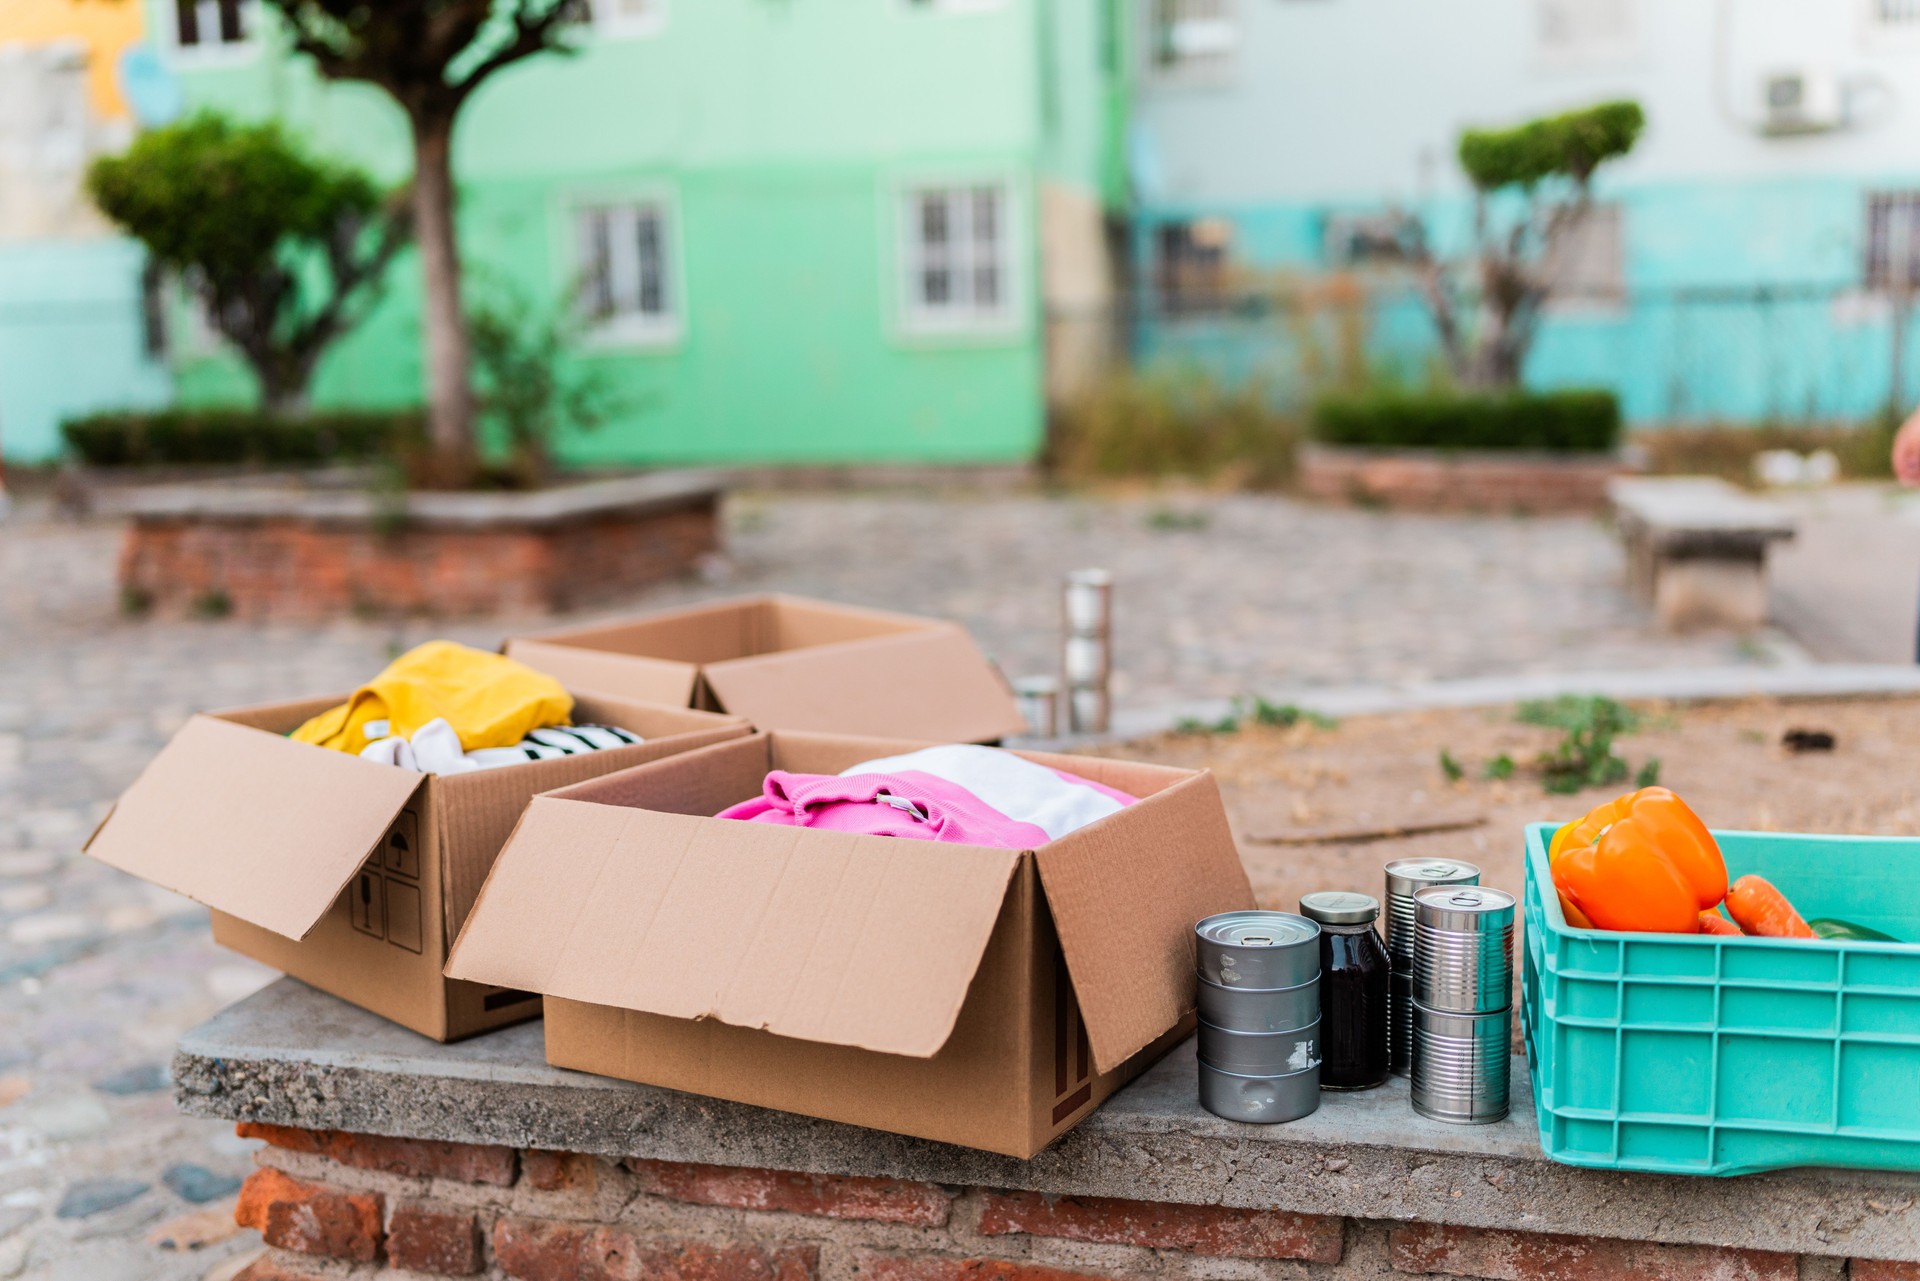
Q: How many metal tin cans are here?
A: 12